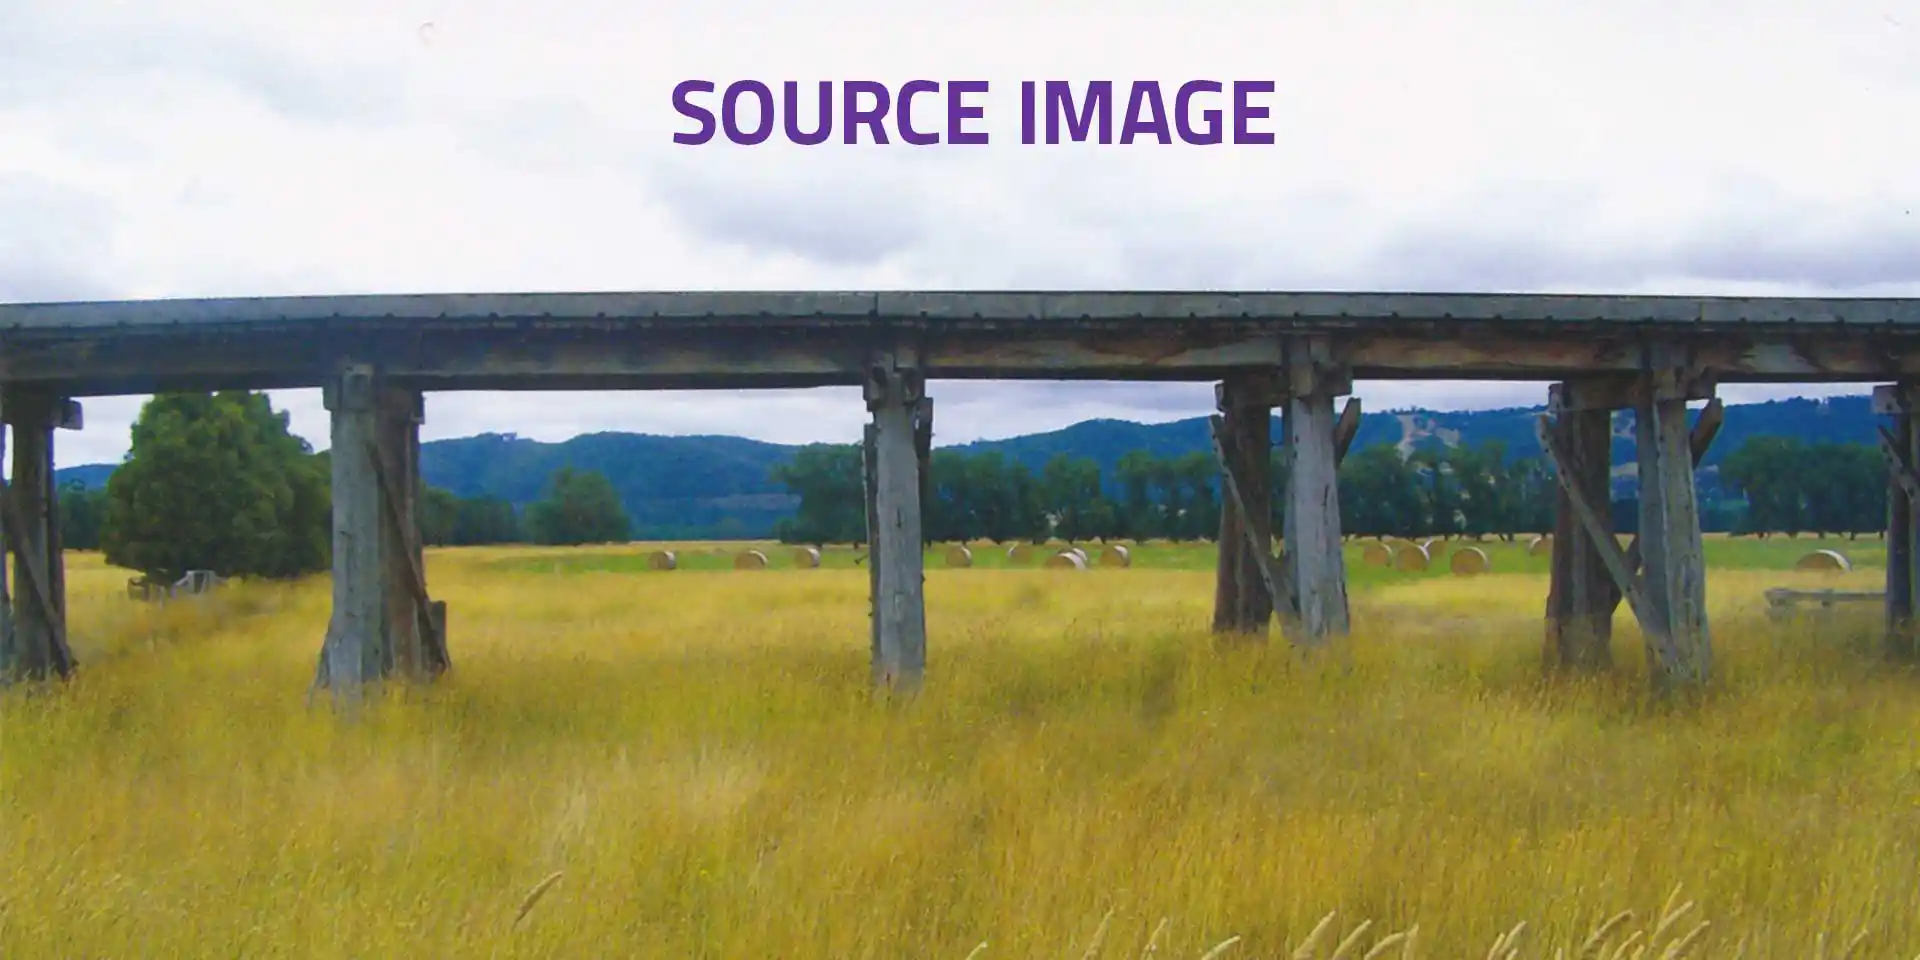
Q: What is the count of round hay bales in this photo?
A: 14